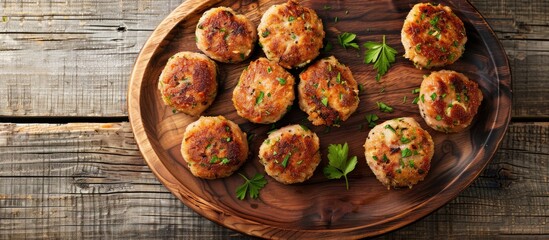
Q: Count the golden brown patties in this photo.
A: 10